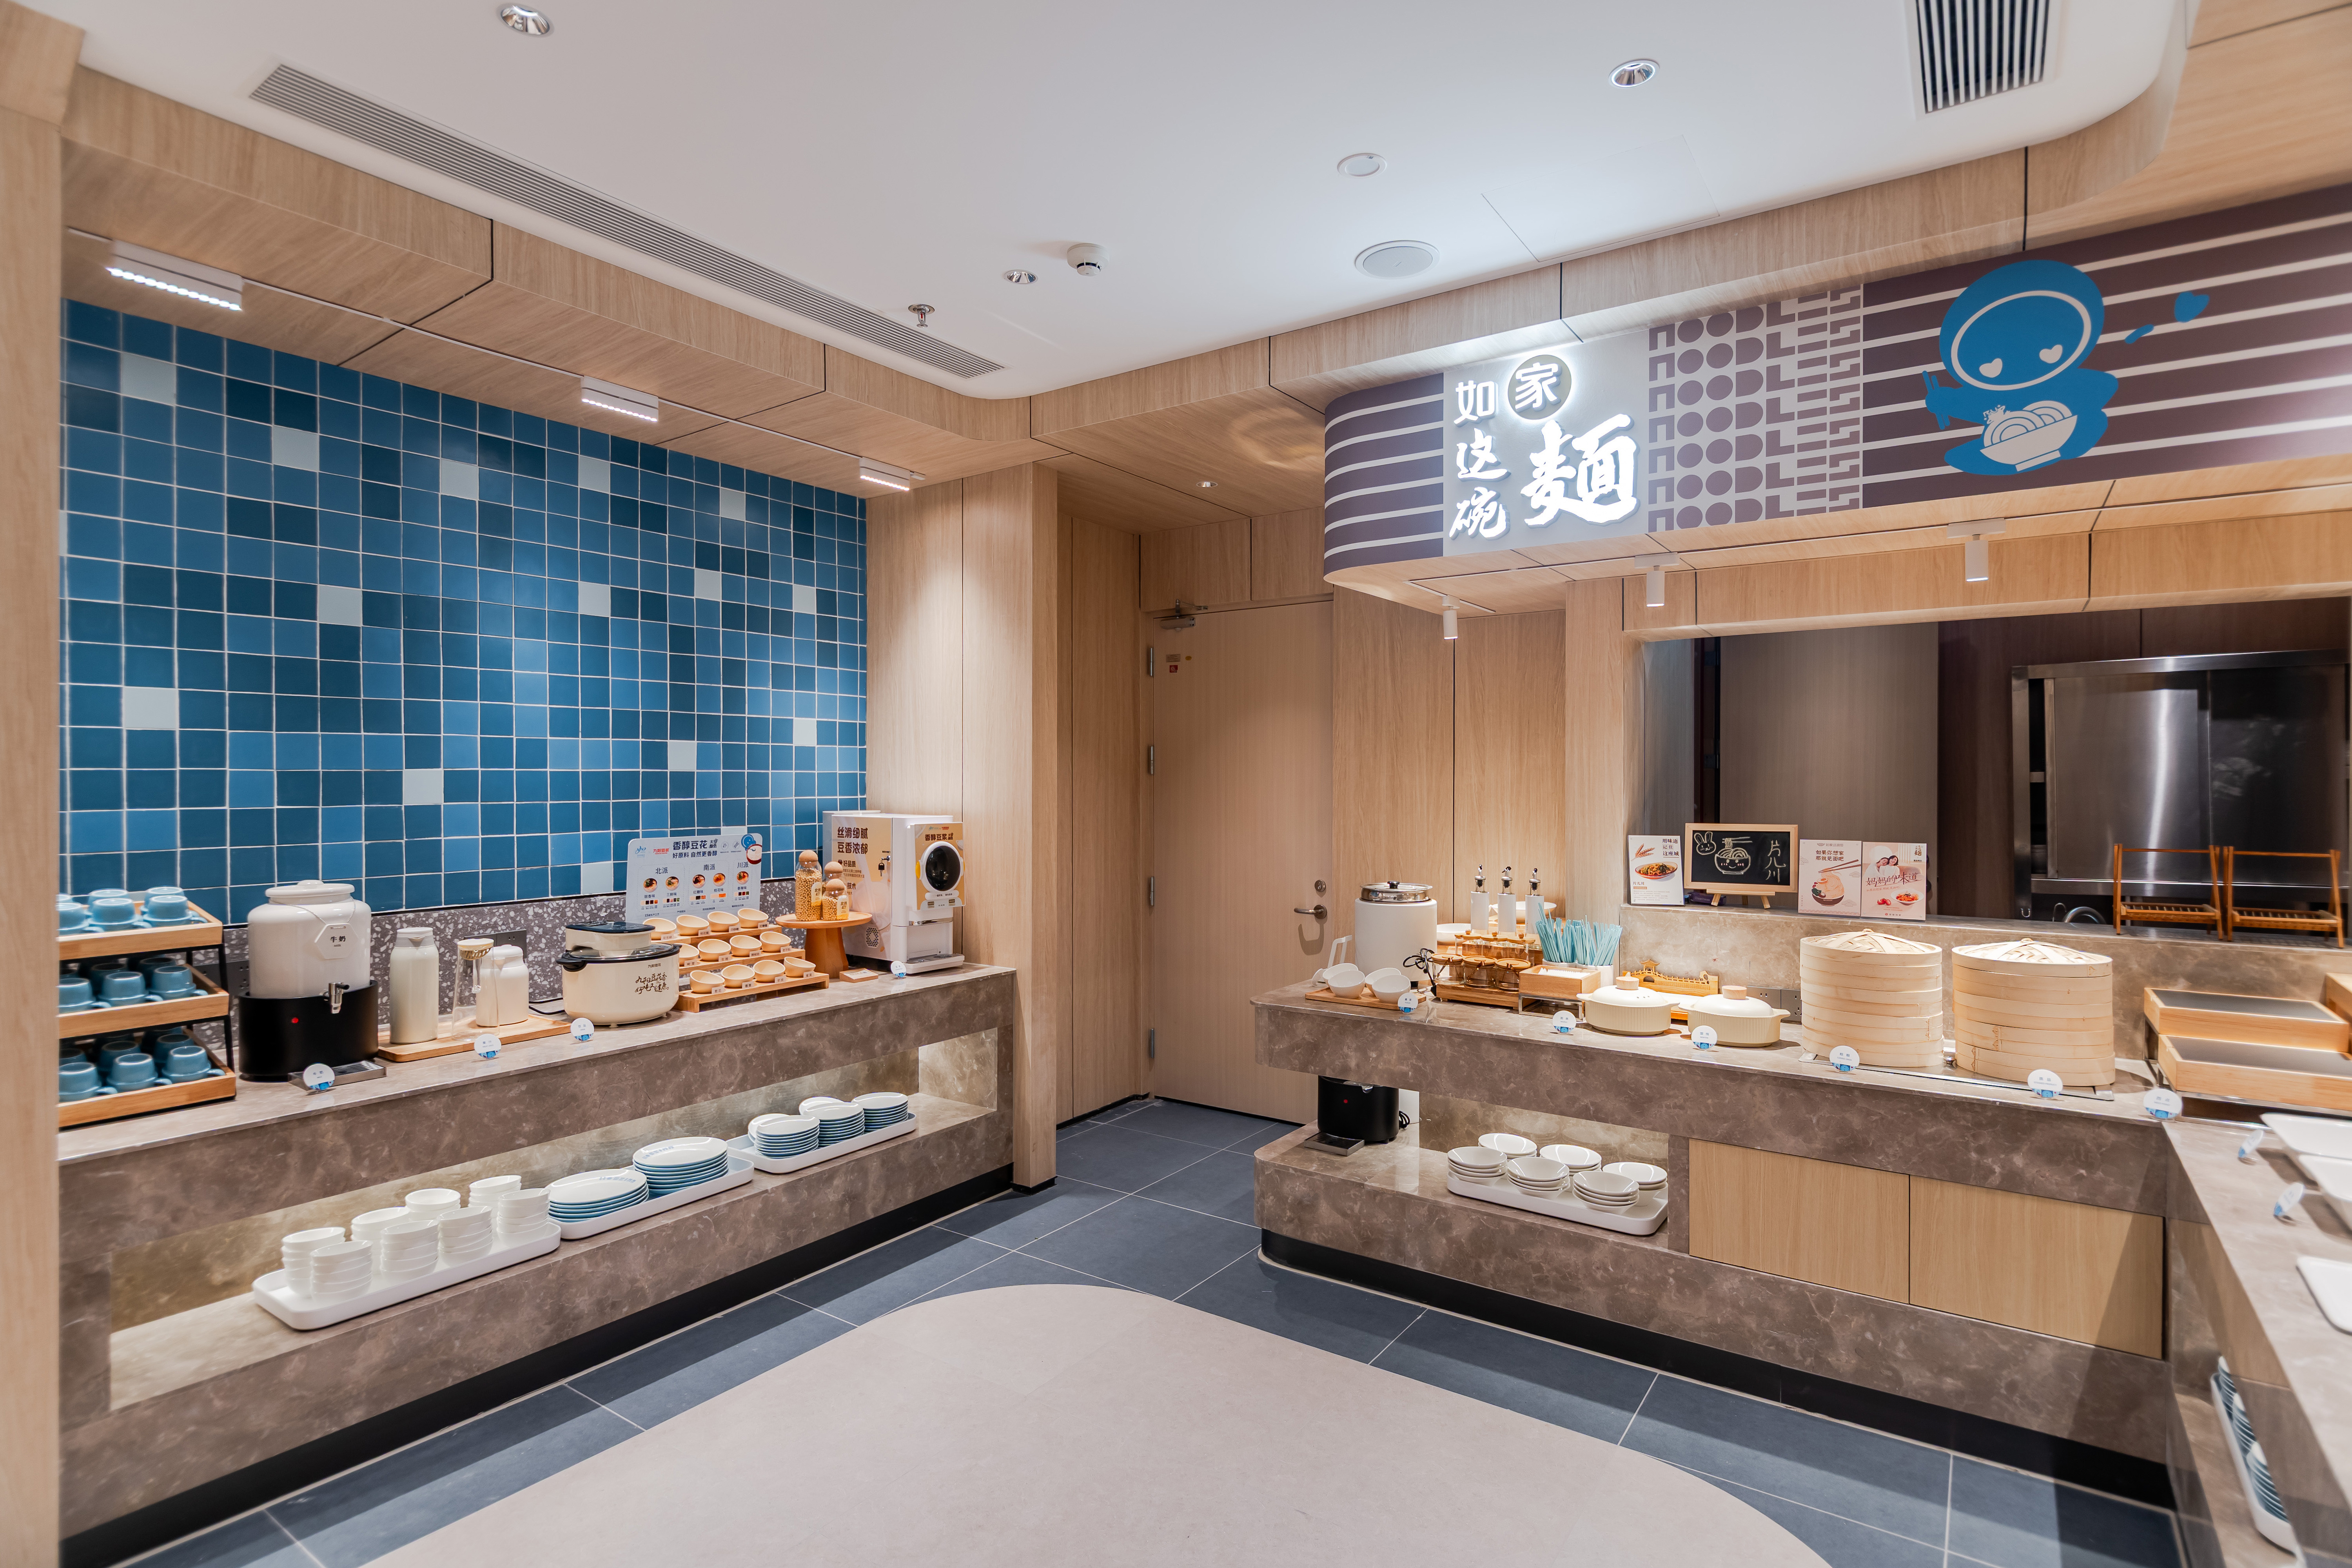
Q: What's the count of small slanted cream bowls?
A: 12